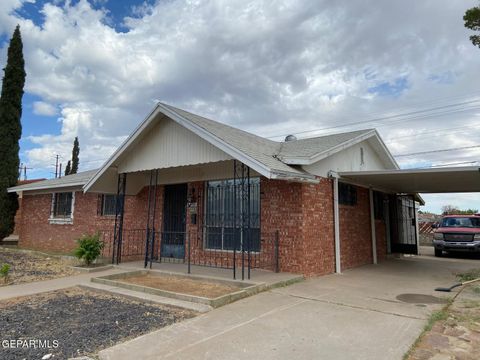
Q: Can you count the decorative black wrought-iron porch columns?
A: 3